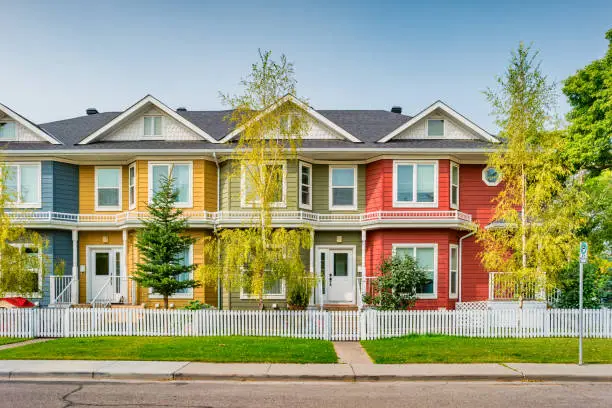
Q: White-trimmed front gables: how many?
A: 4